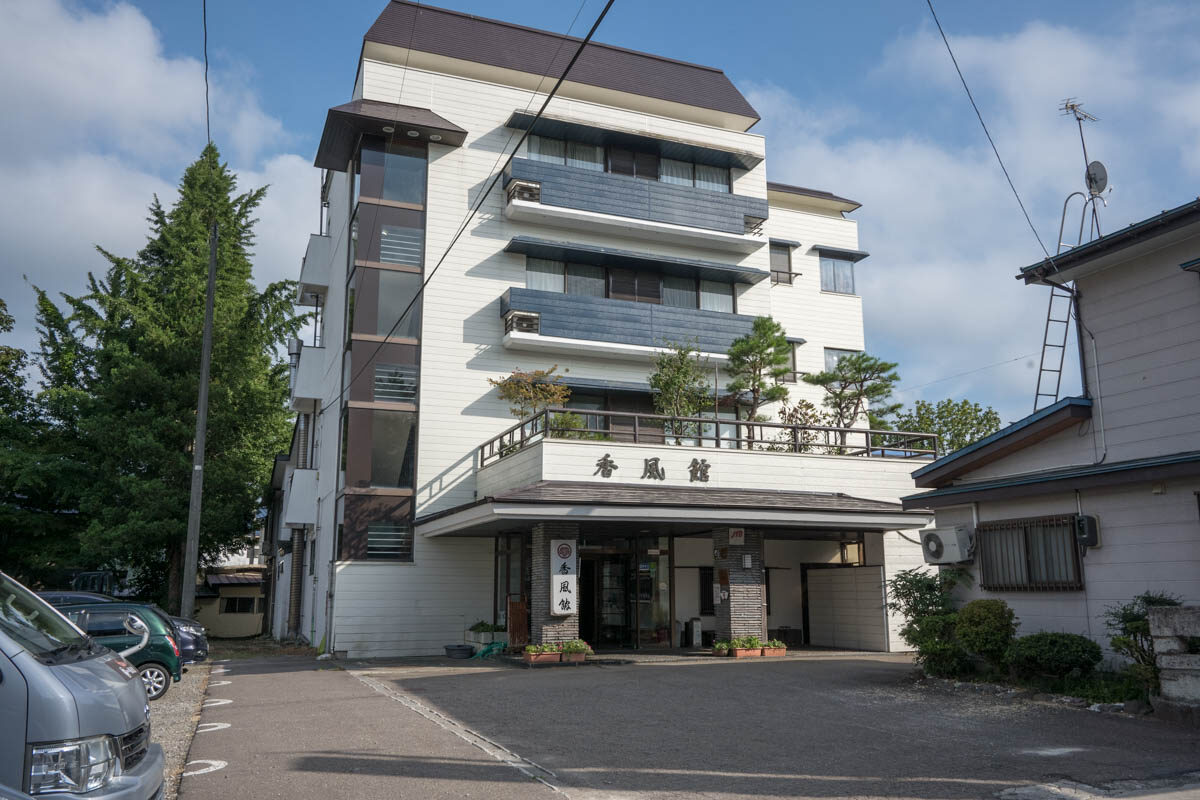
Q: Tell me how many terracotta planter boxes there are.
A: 5